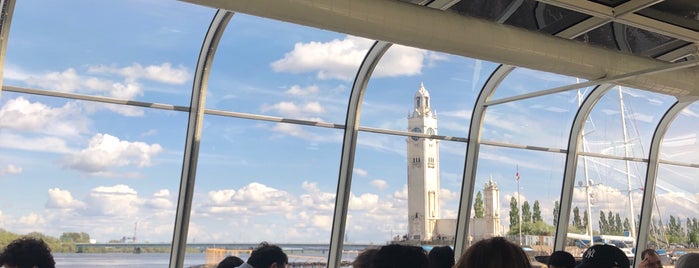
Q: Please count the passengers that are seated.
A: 11